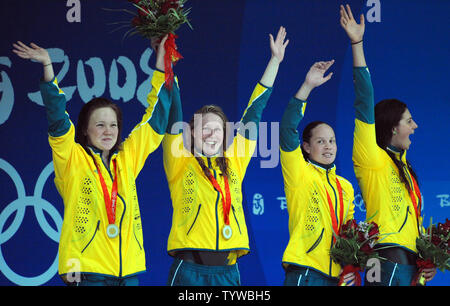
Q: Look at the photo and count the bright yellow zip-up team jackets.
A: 4